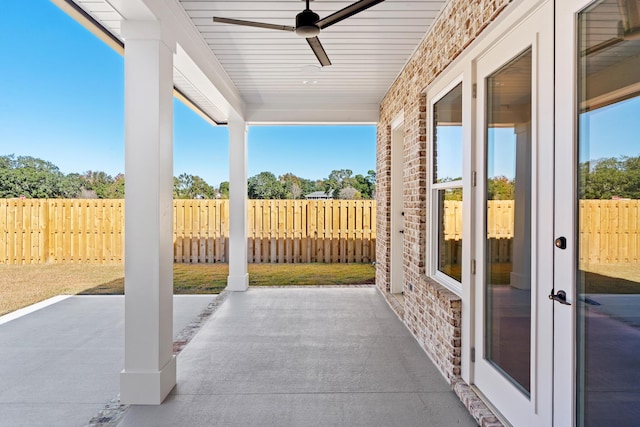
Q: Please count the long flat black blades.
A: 3